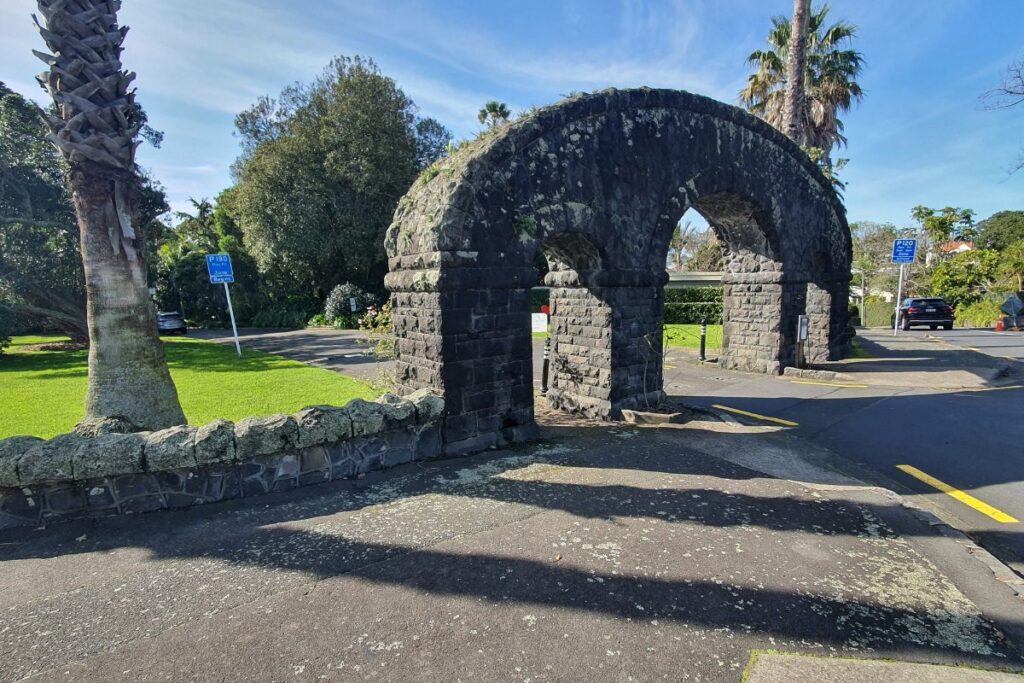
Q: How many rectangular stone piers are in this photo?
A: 4